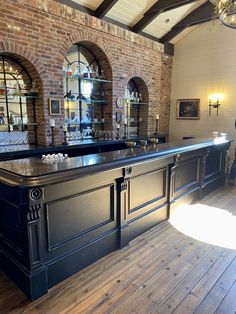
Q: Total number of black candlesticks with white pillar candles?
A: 5